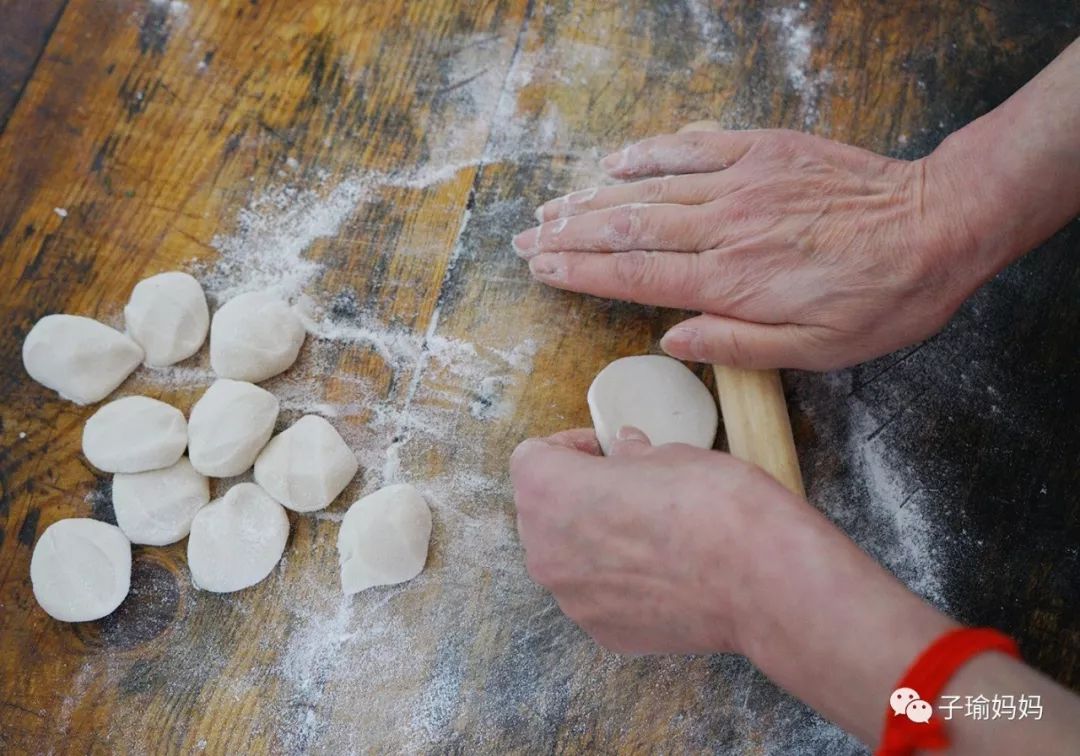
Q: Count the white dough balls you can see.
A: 11